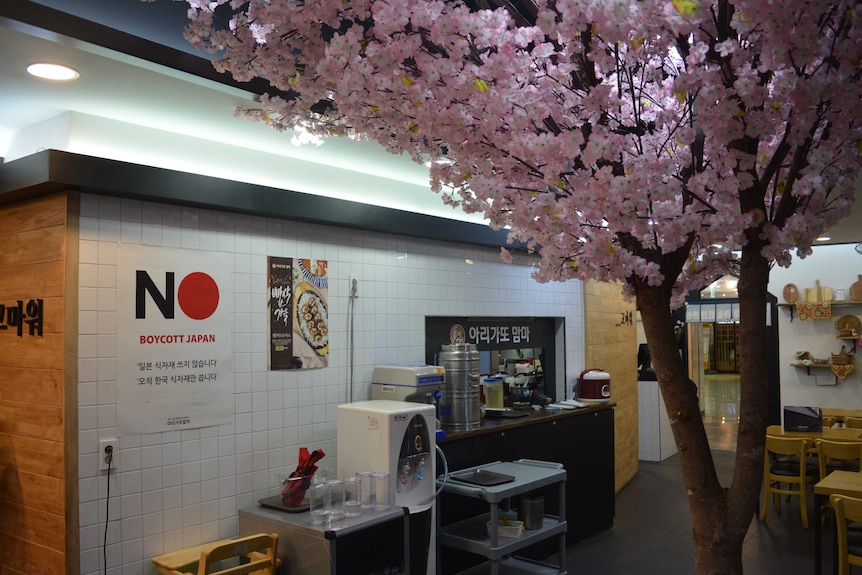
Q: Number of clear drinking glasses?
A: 5